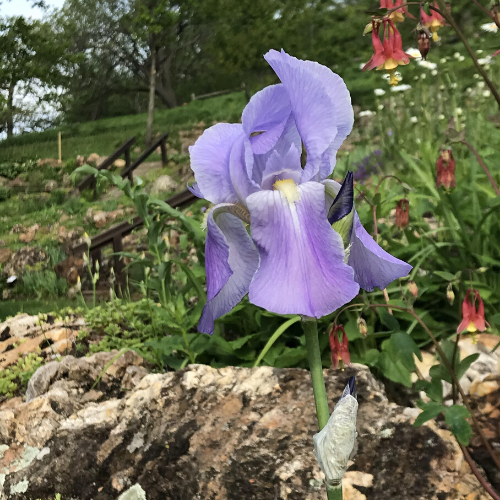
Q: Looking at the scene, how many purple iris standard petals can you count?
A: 3